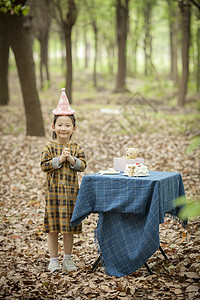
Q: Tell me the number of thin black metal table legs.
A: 3